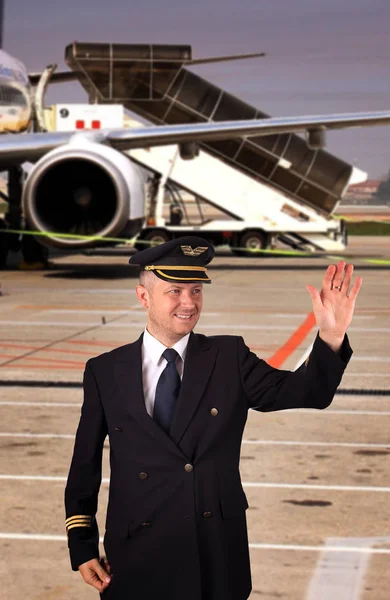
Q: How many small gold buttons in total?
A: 6